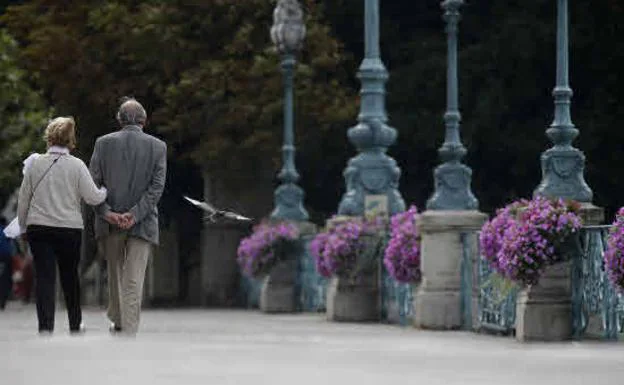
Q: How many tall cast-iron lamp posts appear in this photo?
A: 4